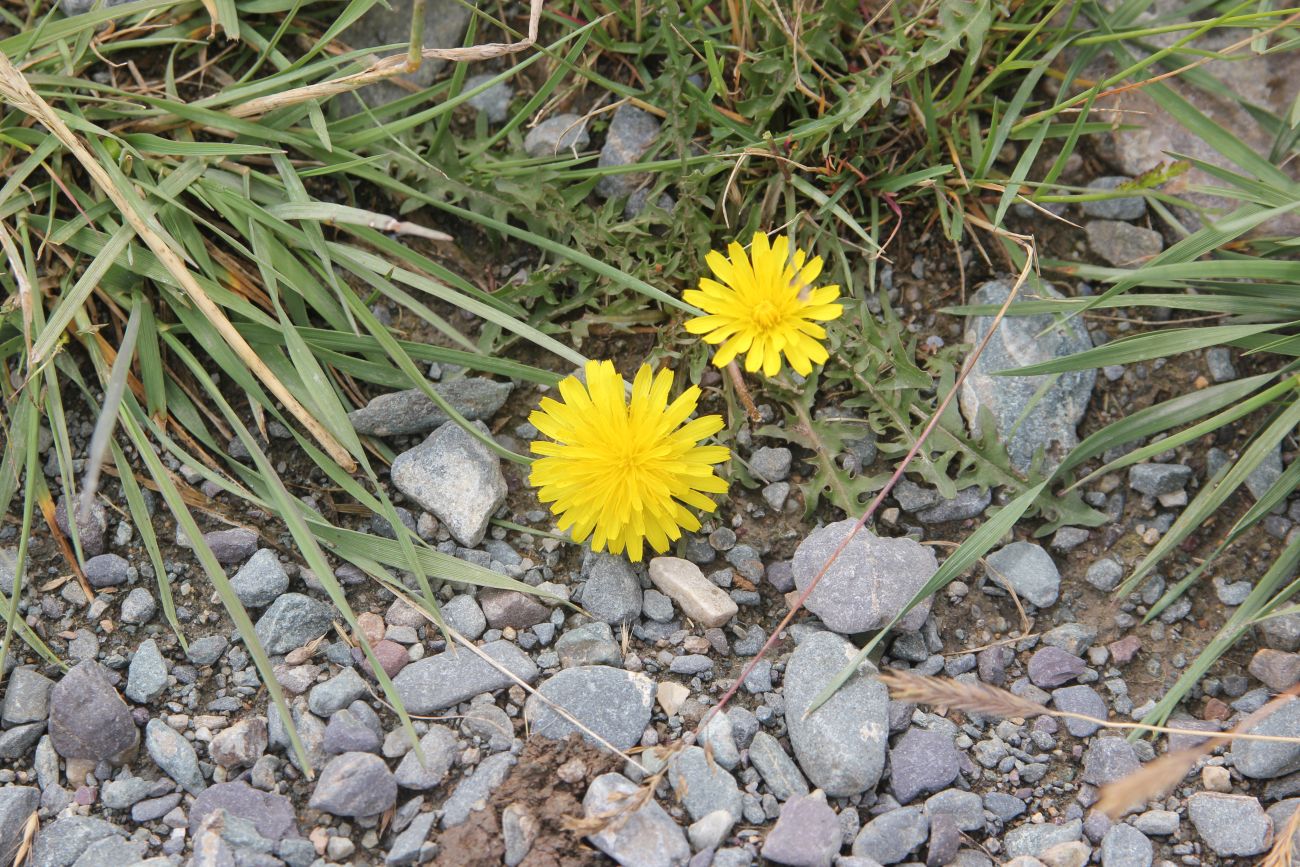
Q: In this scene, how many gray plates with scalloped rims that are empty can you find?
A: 0